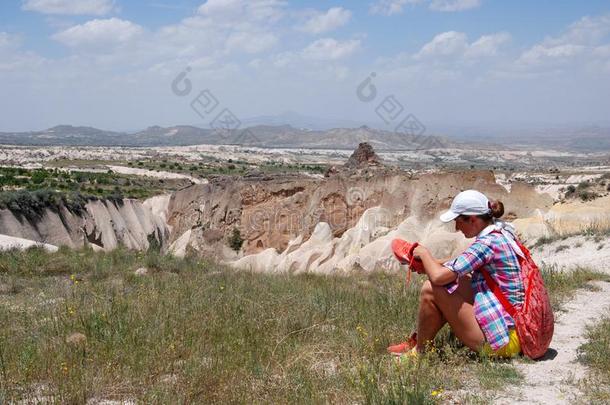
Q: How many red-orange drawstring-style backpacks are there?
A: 1